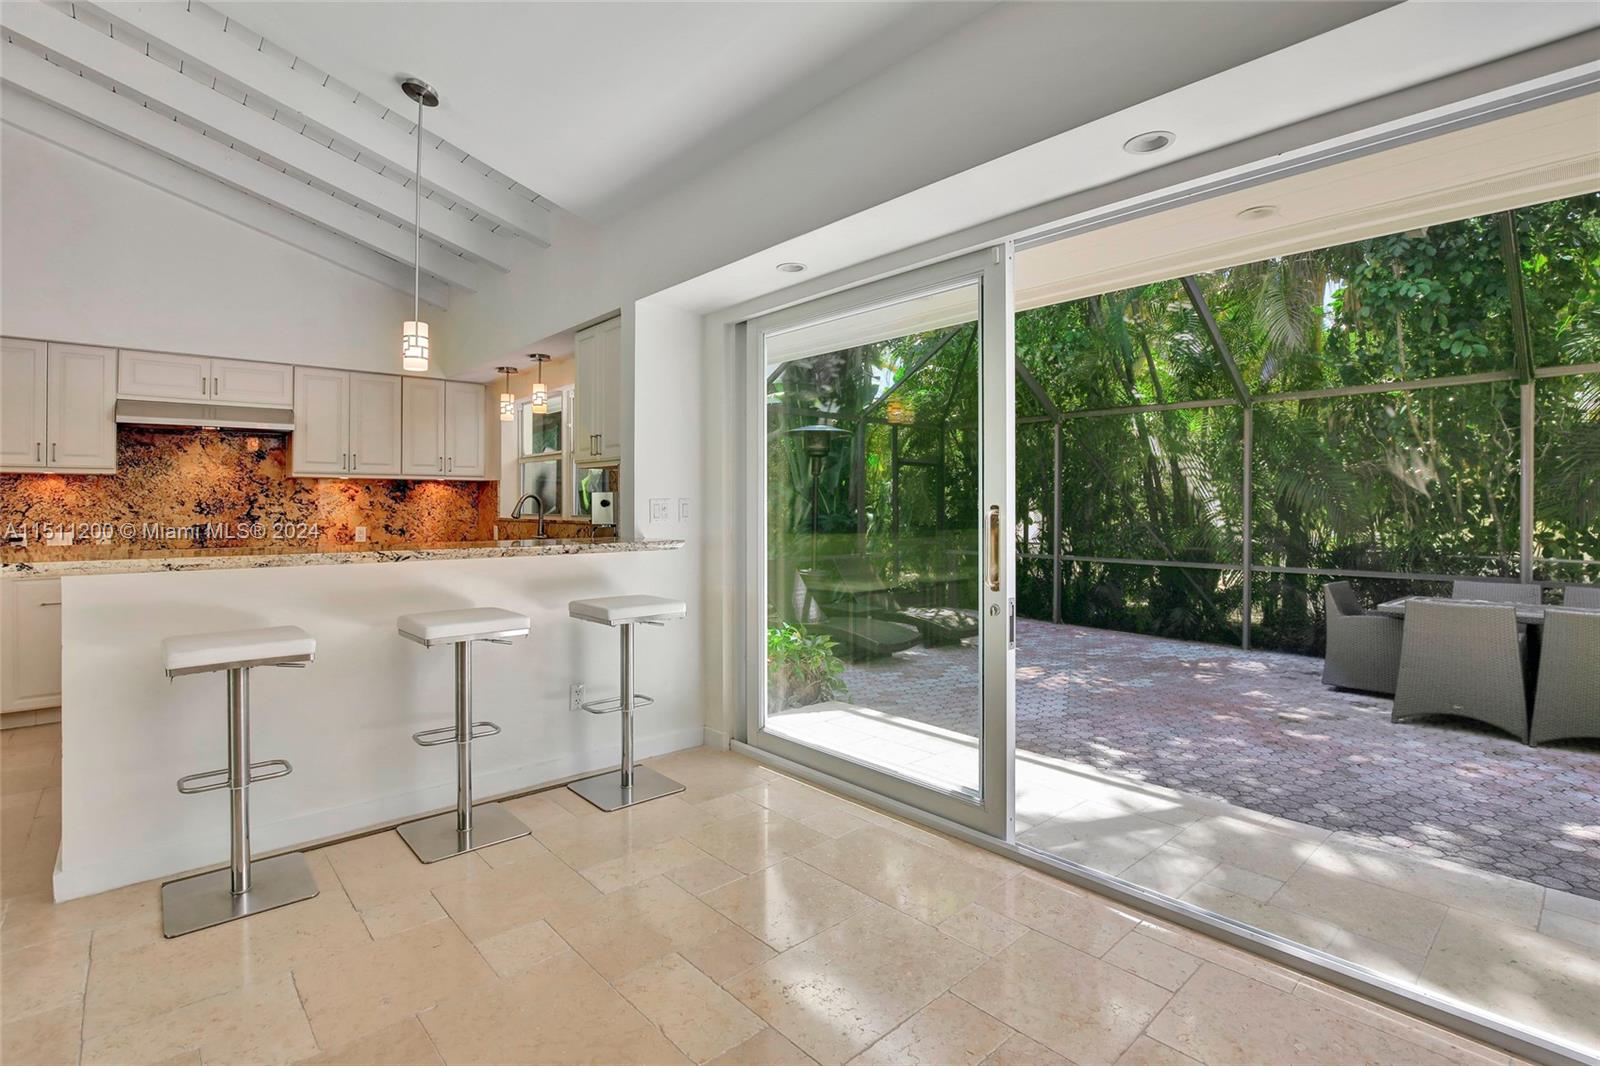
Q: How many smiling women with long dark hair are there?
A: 0